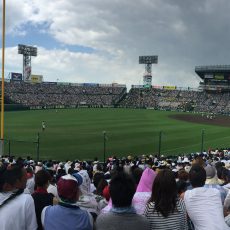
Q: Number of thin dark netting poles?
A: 5